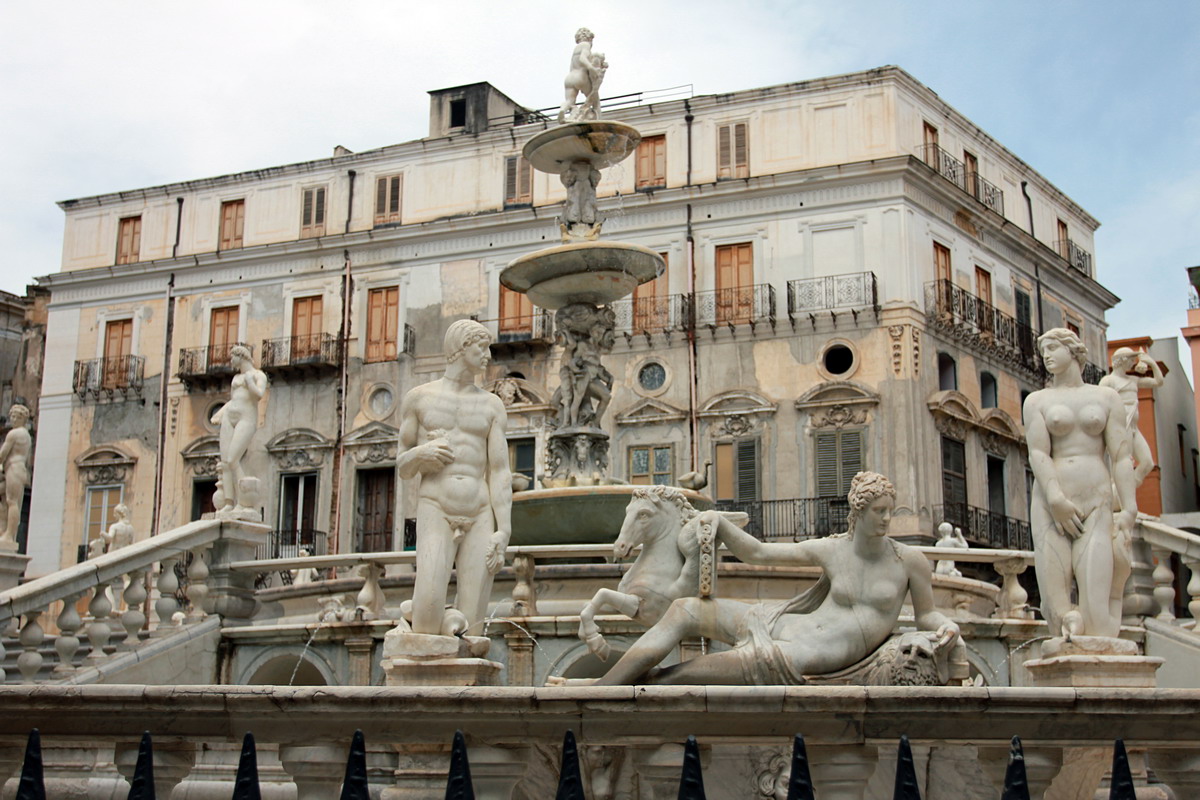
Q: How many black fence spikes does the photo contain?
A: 11